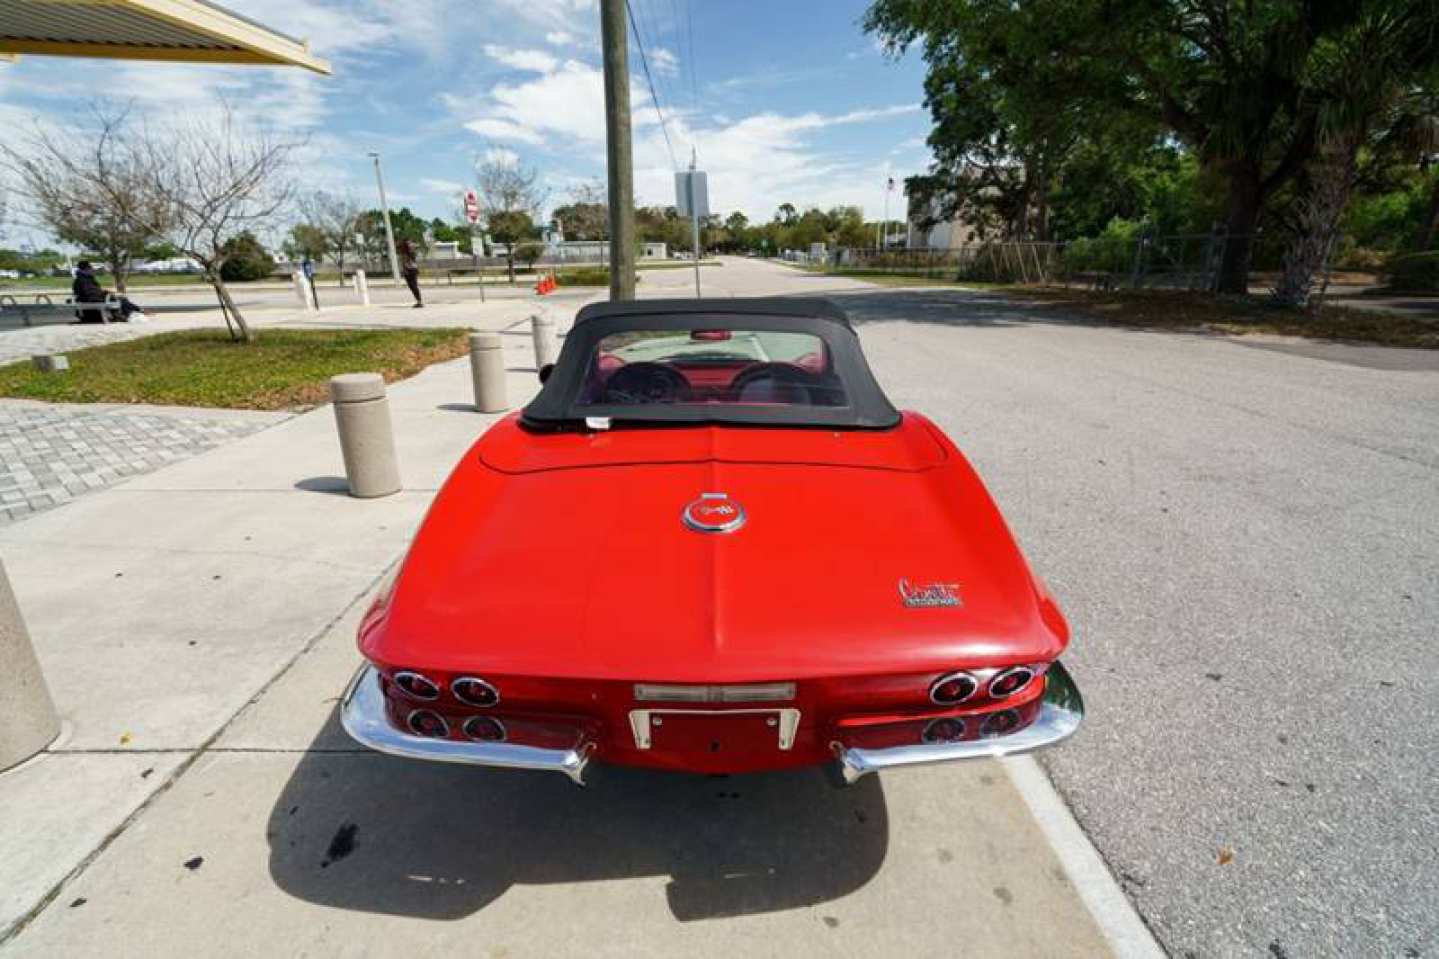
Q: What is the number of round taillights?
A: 4